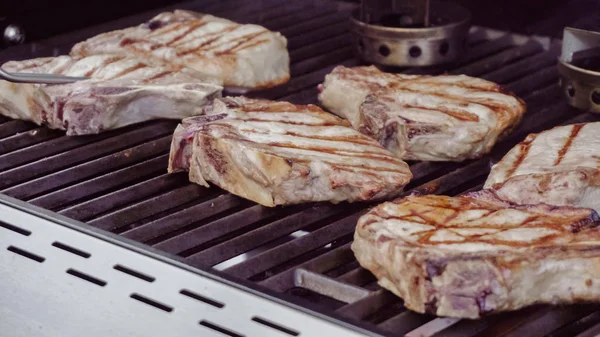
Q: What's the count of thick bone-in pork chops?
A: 6